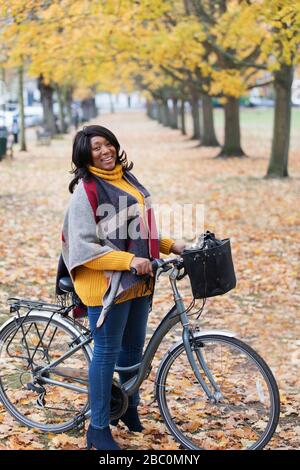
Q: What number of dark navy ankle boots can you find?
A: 2